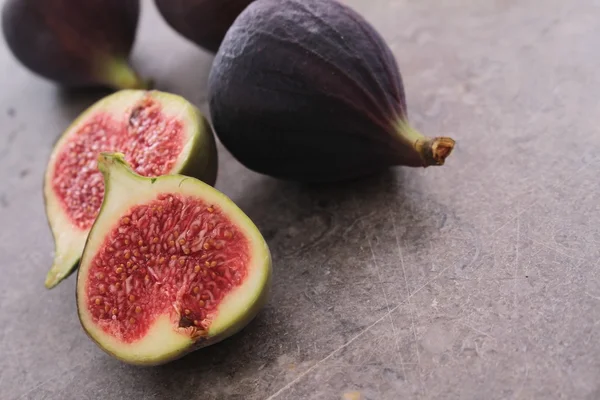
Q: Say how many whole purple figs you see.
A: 3